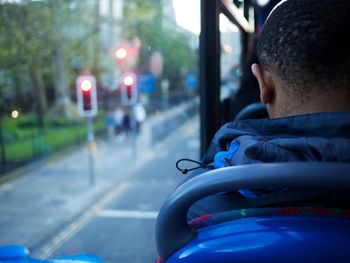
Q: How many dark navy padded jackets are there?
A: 1